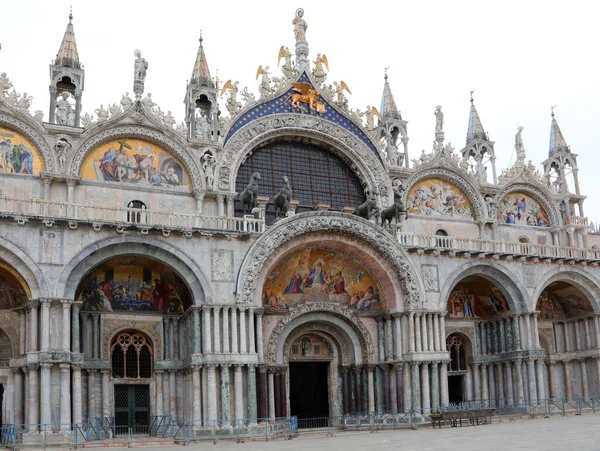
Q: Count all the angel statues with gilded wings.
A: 6